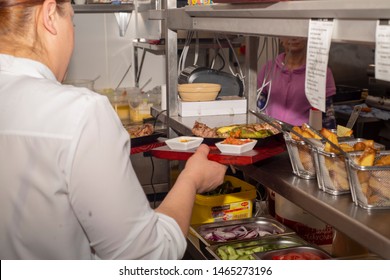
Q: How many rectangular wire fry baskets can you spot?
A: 3